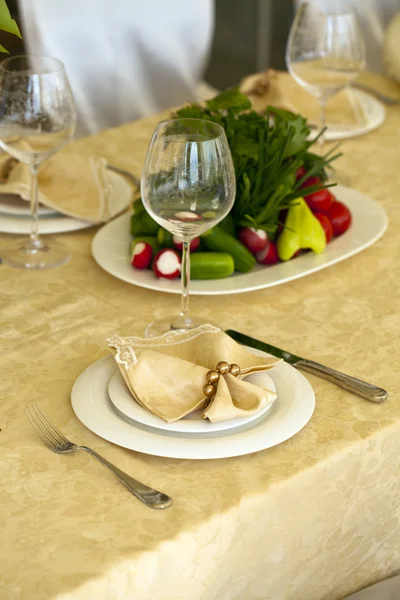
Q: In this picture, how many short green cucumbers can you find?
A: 2